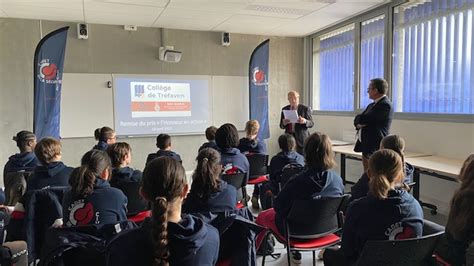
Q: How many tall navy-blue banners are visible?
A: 2